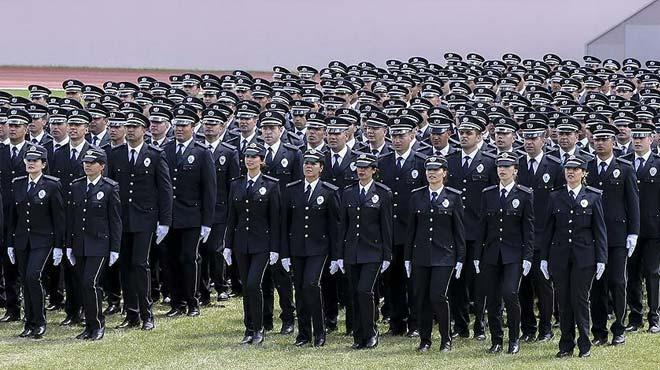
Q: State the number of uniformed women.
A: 8